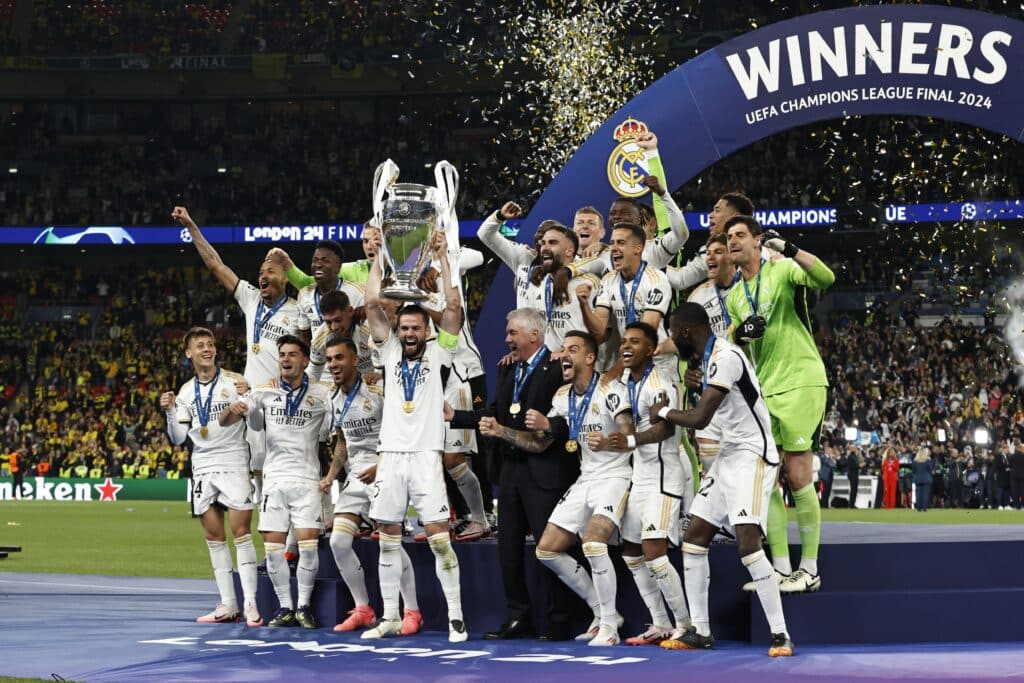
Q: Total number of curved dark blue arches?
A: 1